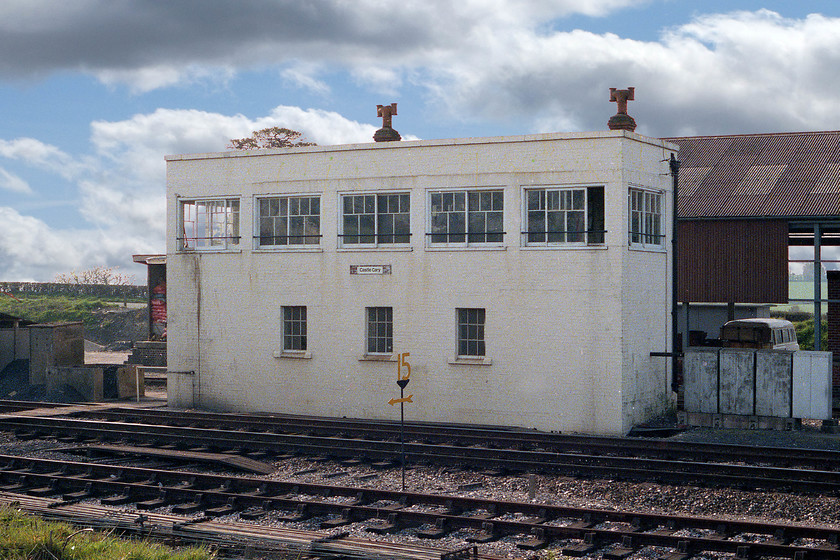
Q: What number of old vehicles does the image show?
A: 1